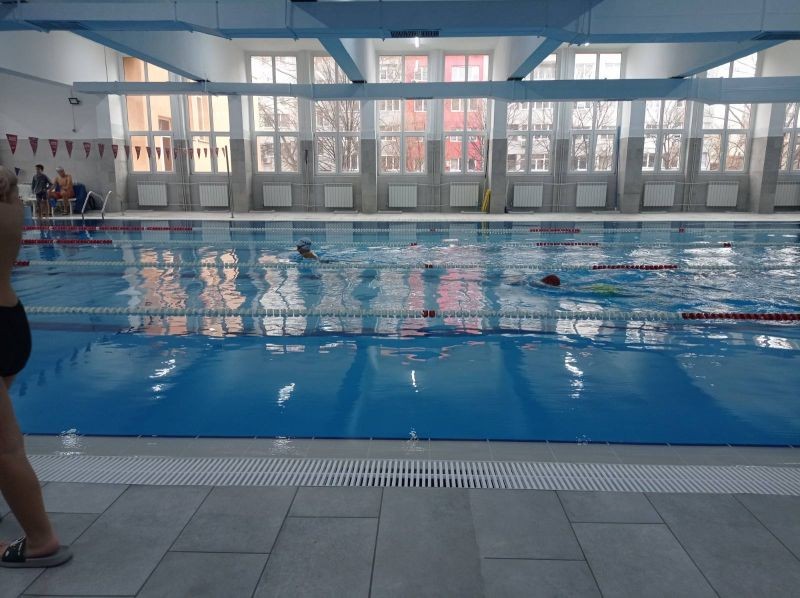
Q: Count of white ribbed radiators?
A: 11